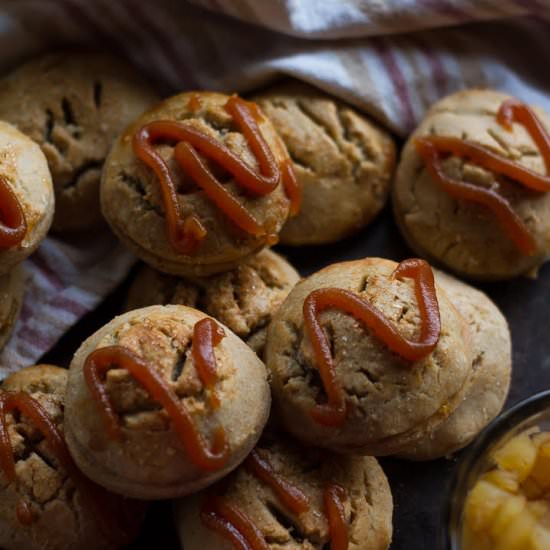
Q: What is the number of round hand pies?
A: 12